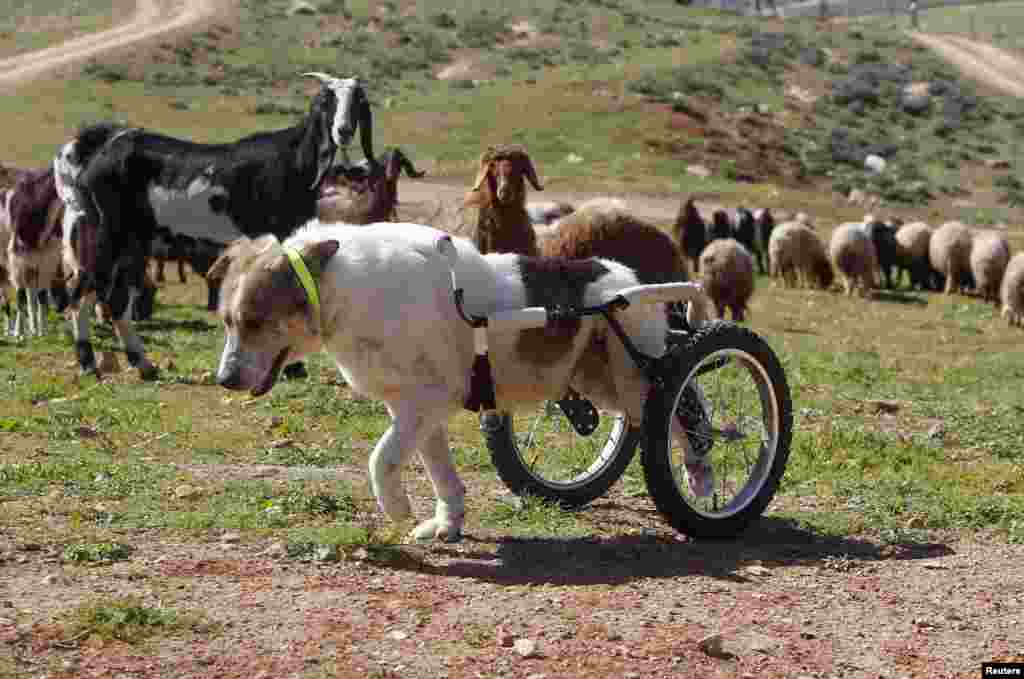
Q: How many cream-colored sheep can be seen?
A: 7